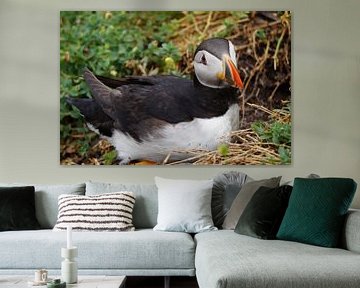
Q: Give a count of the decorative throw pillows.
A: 7